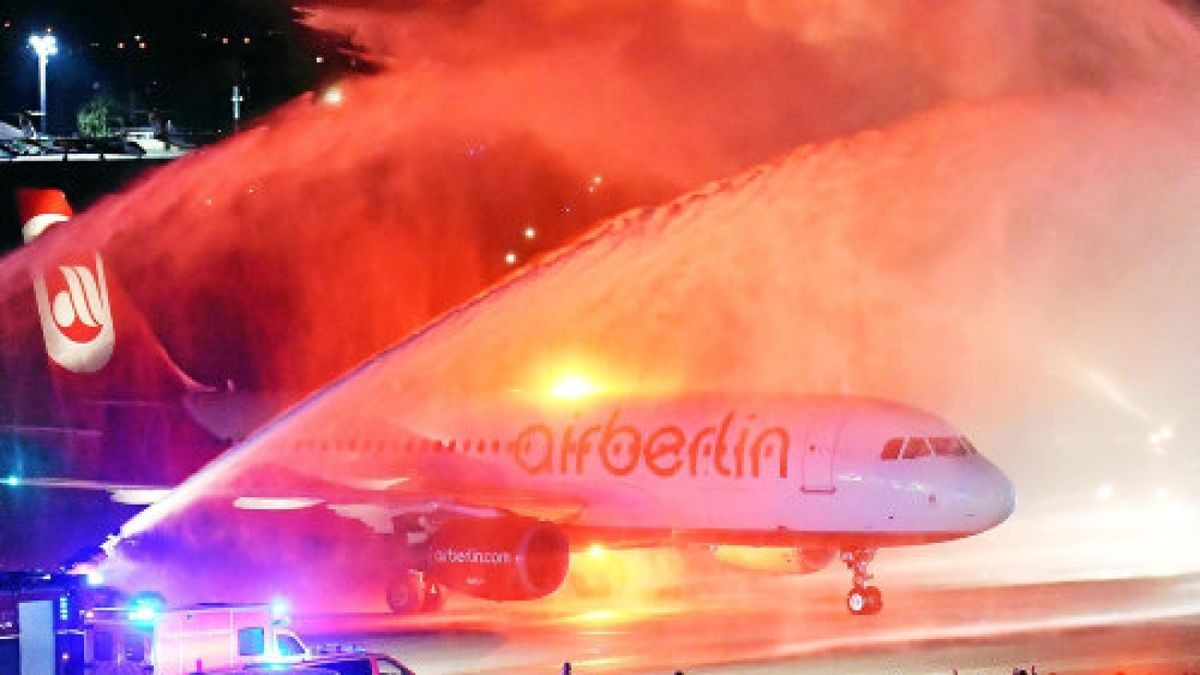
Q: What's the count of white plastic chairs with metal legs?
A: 0